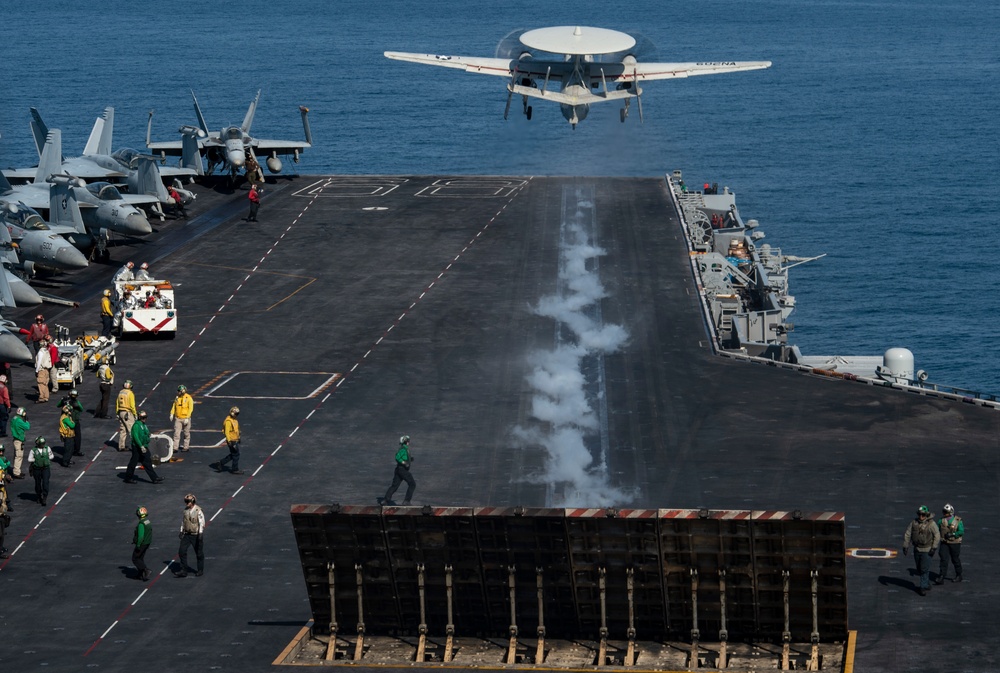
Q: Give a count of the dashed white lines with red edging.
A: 2